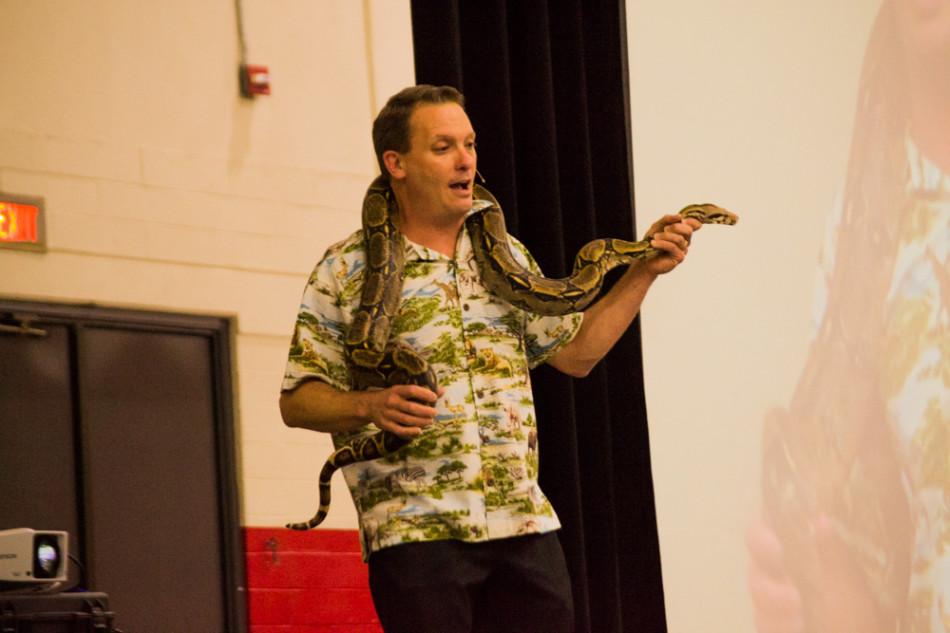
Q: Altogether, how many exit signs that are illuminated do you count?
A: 1